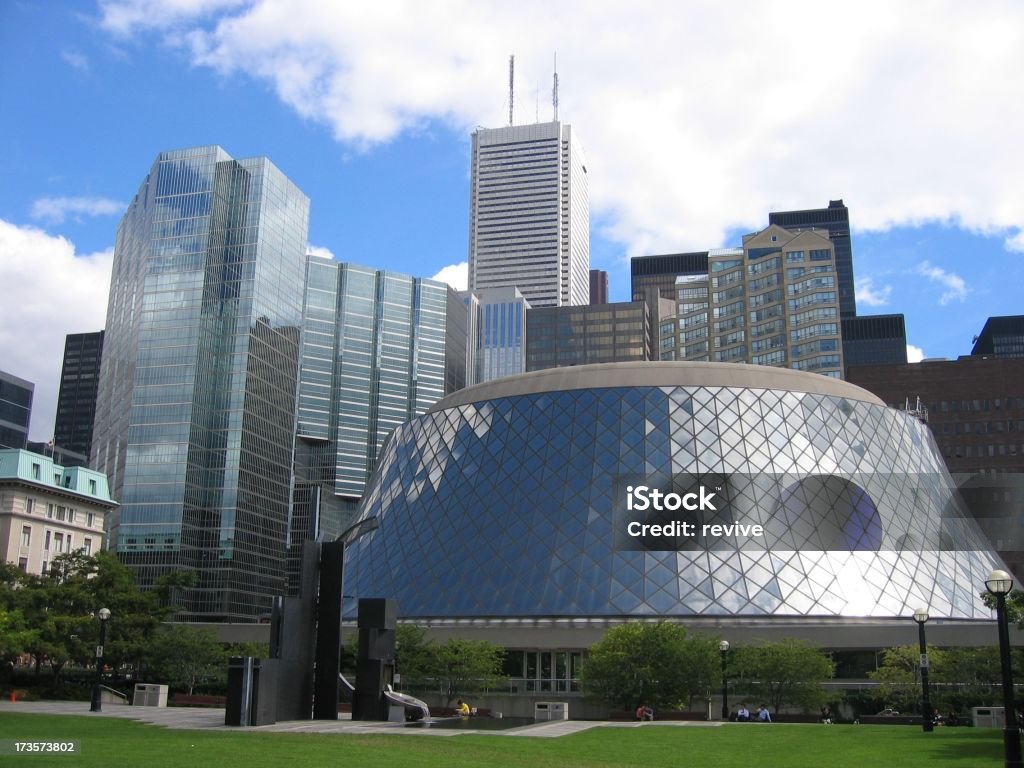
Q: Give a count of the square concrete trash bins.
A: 3